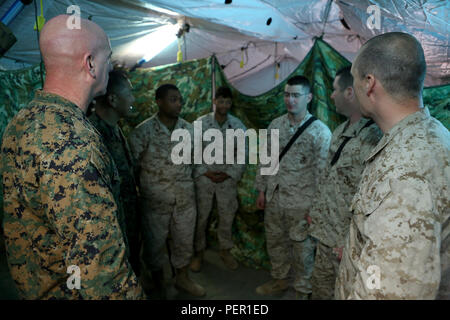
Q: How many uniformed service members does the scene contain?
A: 7